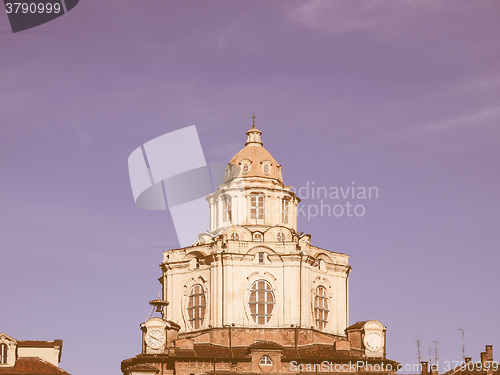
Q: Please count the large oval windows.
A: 3